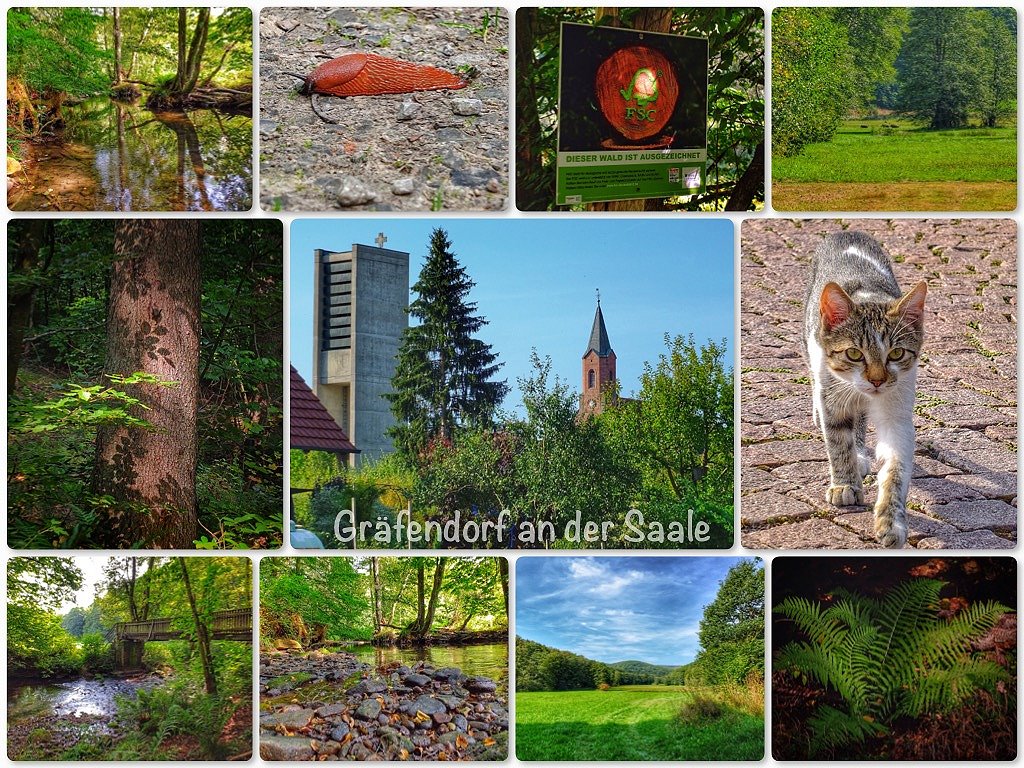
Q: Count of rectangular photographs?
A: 11